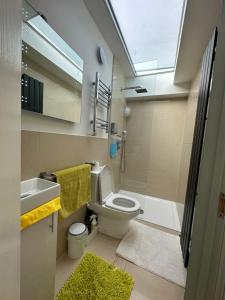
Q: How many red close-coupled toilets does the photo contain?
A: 0